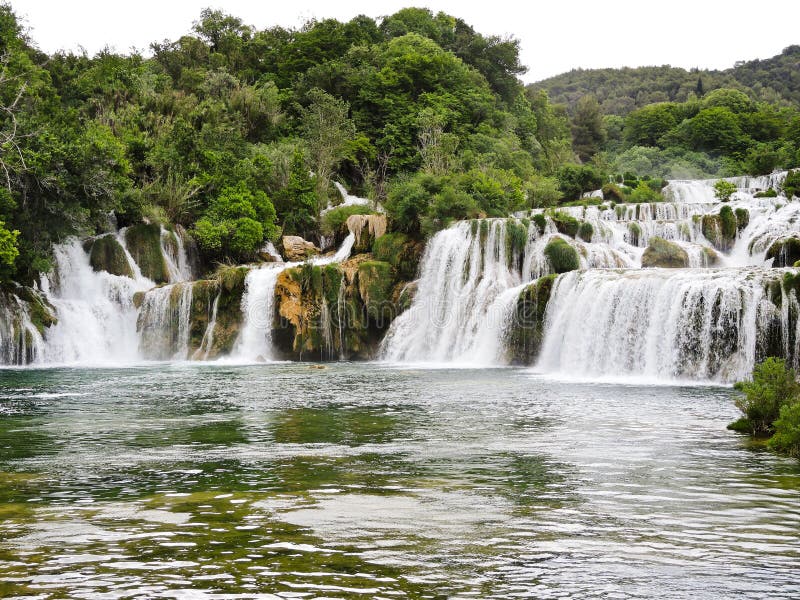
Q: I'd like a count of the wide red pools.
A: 0